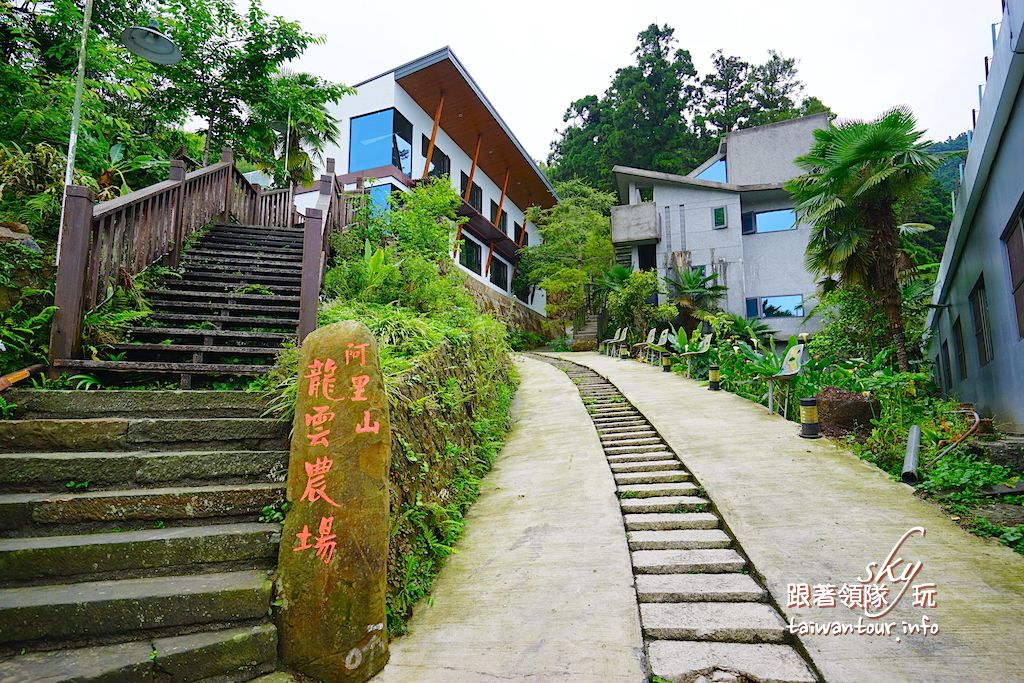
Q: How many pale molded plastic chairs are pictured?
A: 6